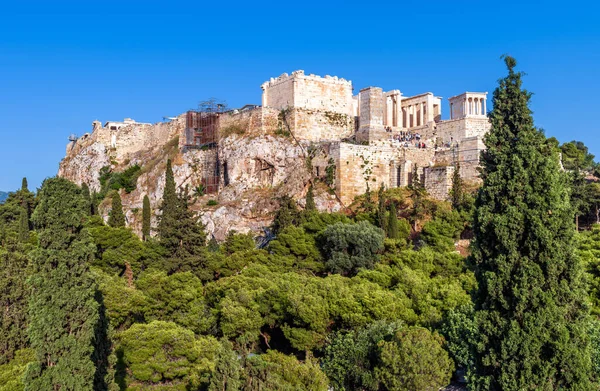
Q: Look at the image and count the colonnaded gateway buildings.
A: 1